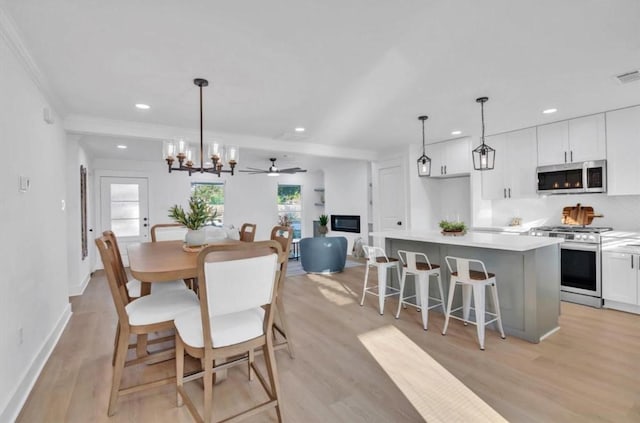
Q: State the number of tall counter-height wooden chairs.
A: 6